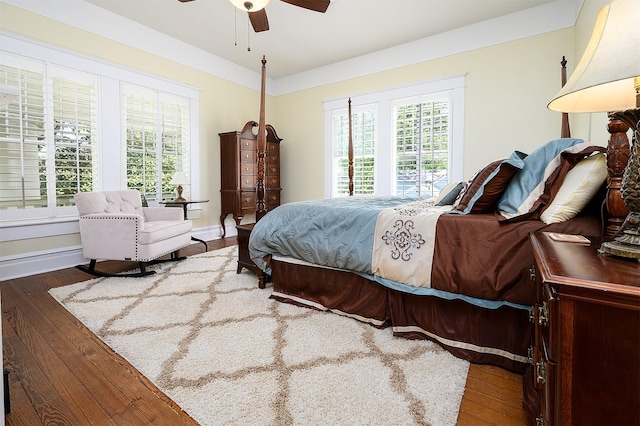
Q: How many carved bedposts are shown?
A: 4